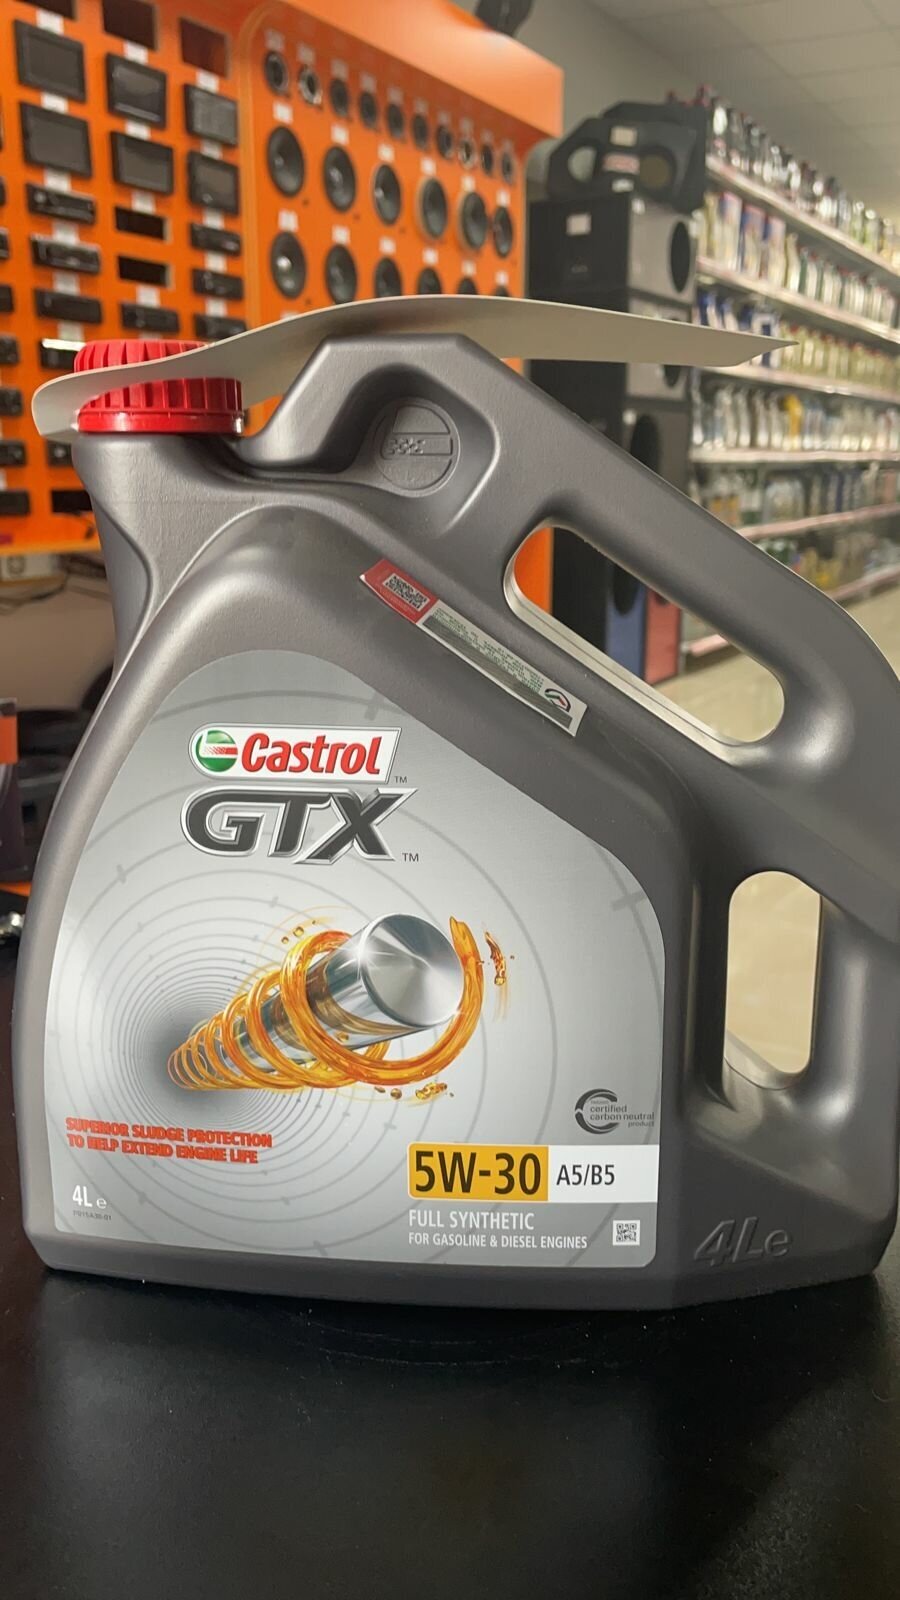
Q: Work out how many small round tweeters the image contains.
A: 10